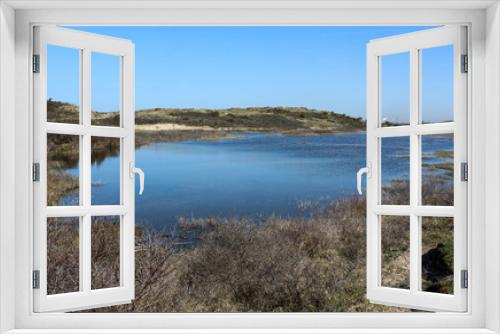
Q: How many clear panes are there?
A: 12